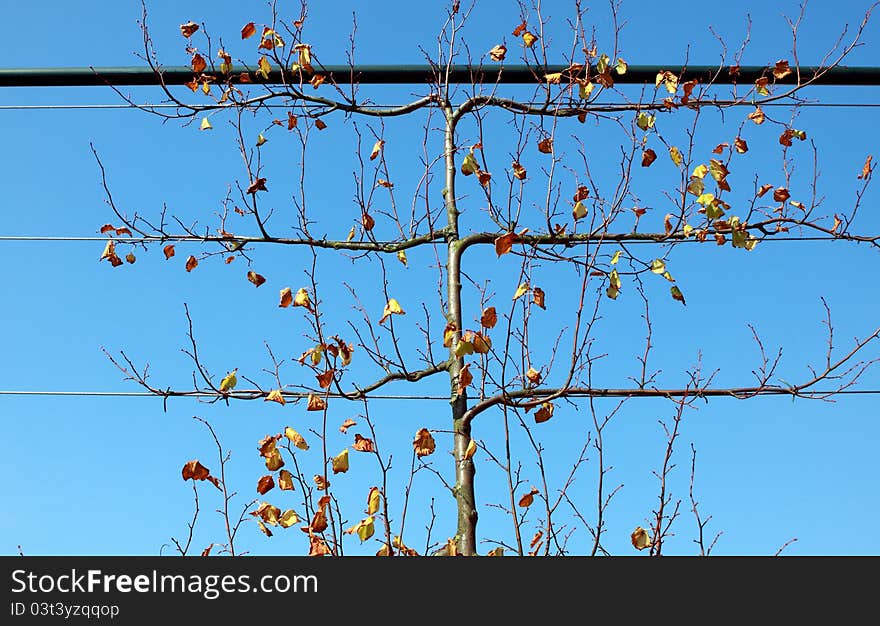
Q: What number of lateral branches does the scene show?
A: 6